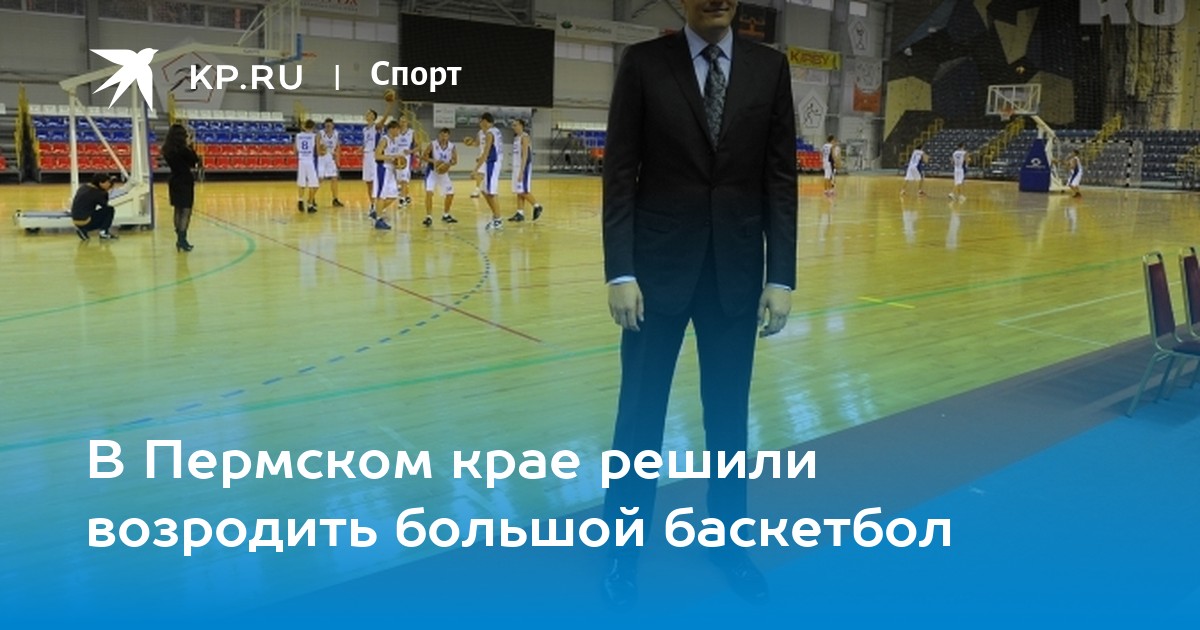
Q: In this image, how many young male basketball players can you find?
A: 13